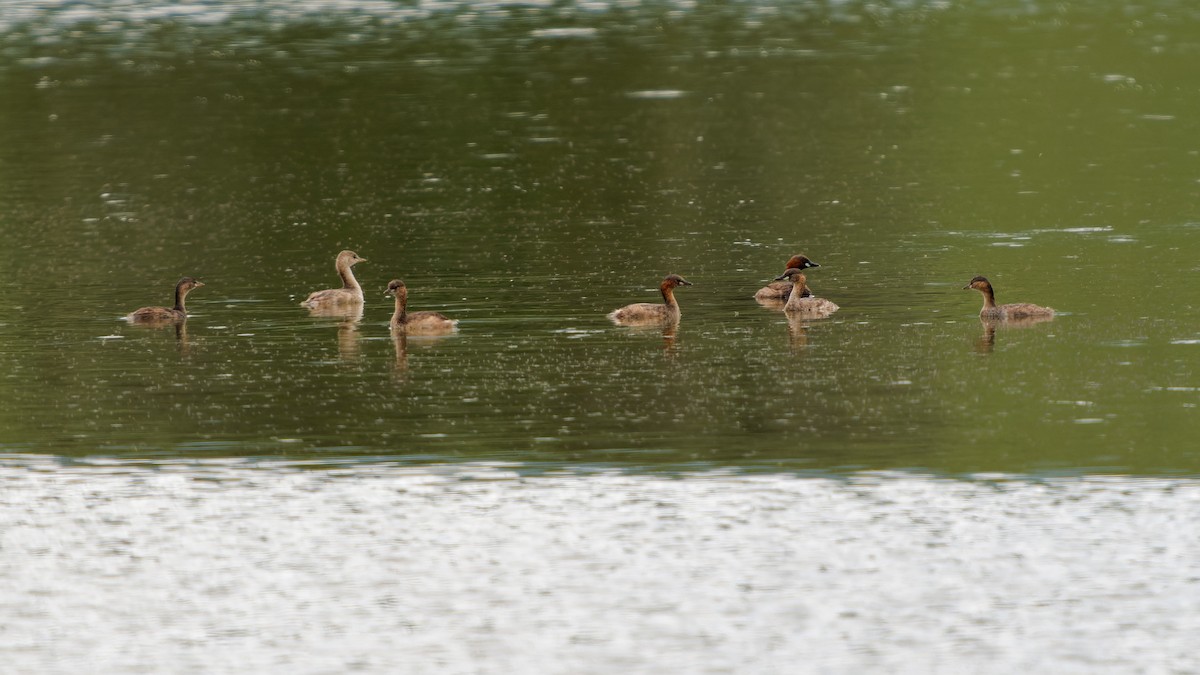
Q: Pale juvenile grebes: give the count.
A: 1